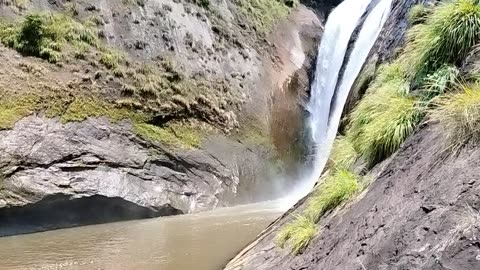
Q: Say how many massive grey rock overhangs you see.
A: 1